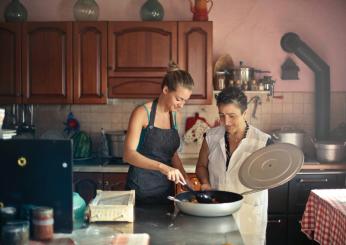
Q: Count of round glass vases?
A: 3